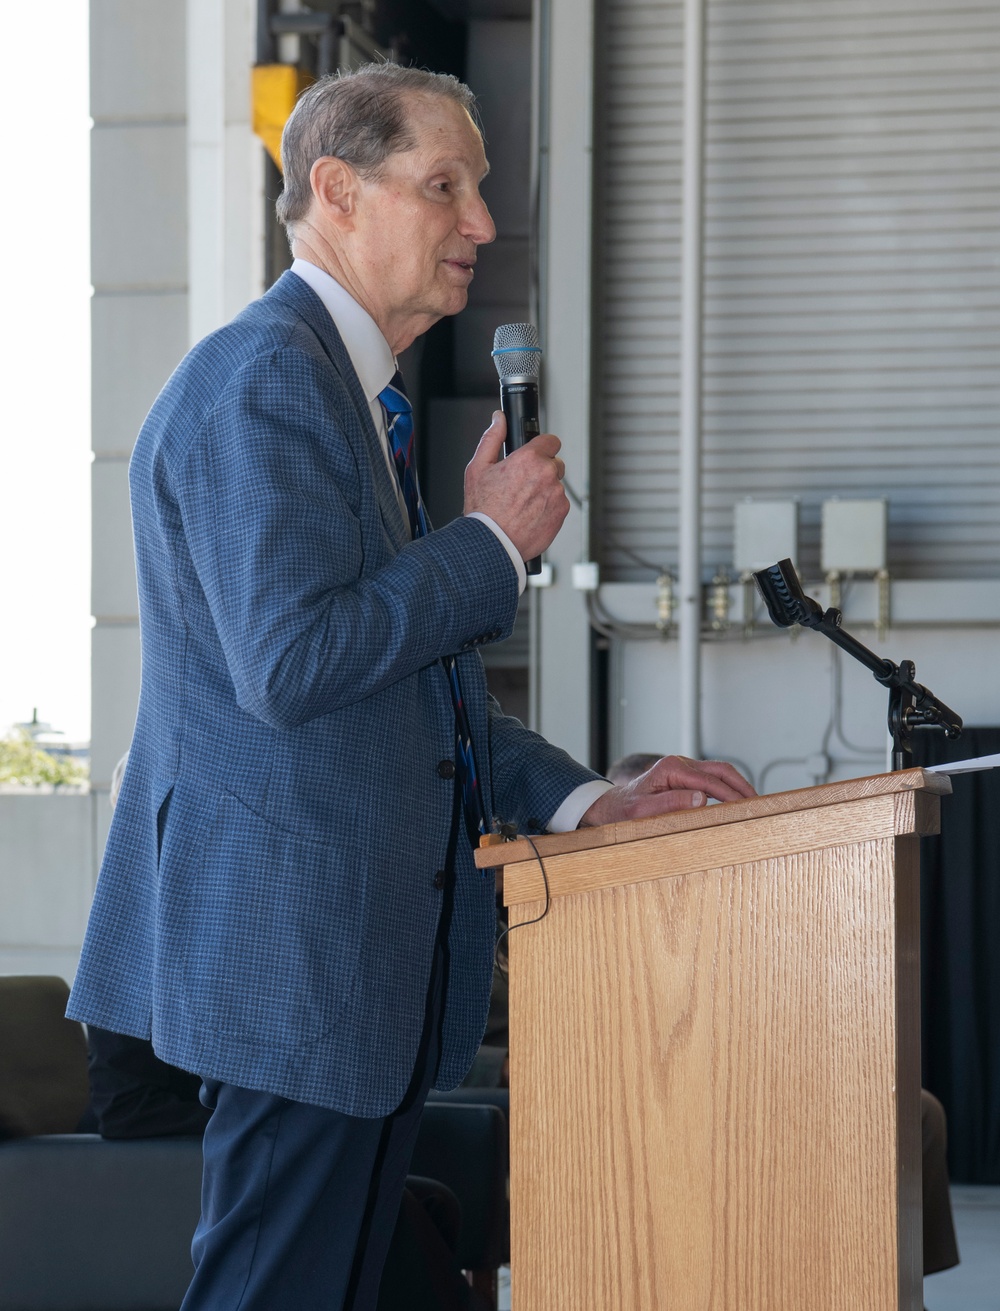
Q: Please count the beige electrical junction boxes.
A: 2